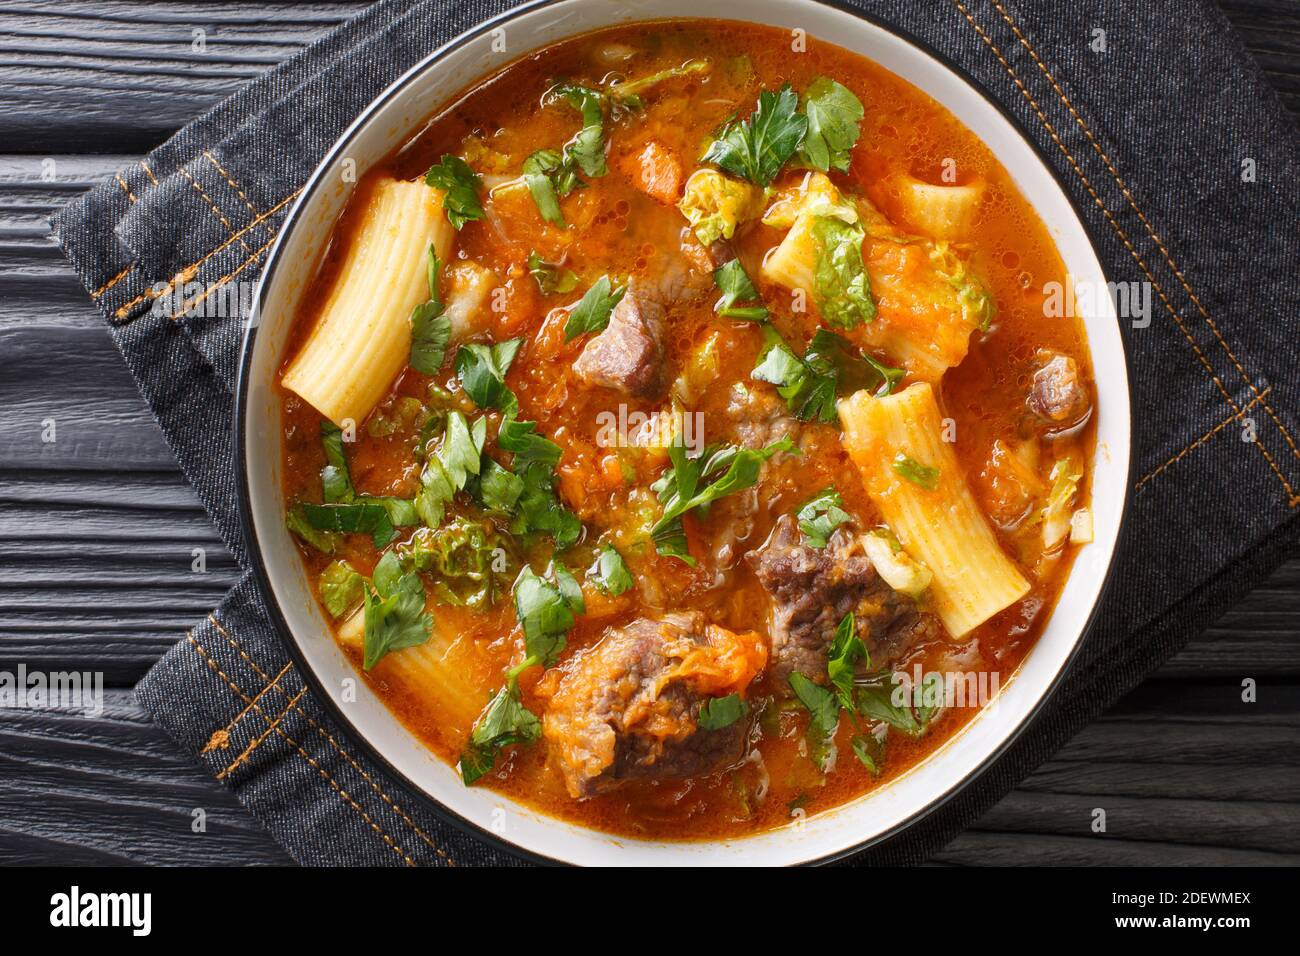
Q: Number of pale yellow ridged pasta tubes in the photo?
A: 5